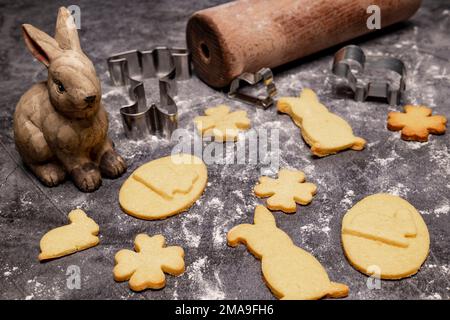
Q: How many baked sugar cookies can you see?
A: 9